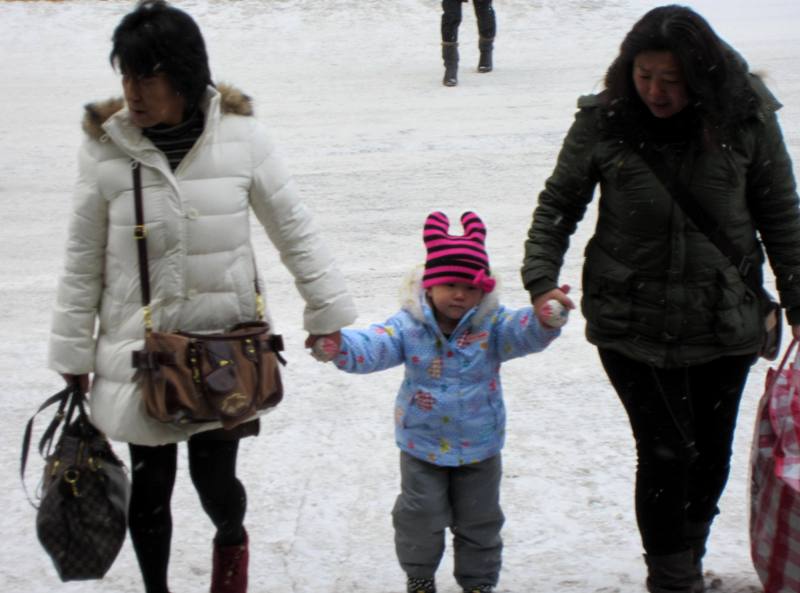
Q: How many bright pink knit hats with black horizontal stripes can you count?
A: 1